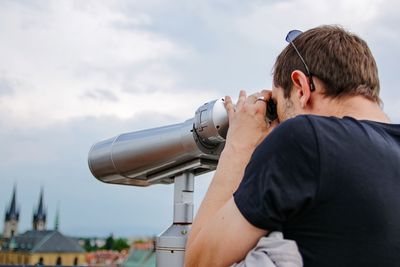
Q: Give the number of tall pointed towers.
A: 2